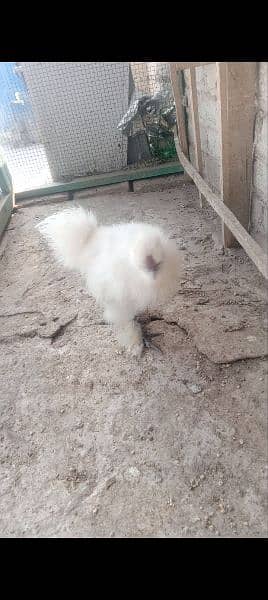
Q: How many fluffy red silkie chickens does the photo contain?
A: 0